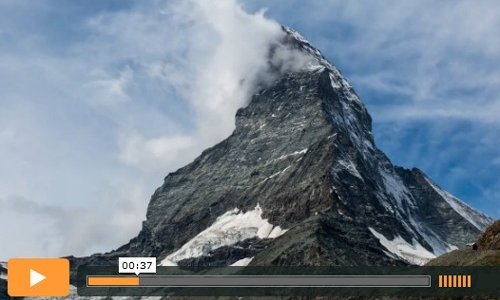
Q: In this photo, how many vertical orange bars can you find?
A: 7